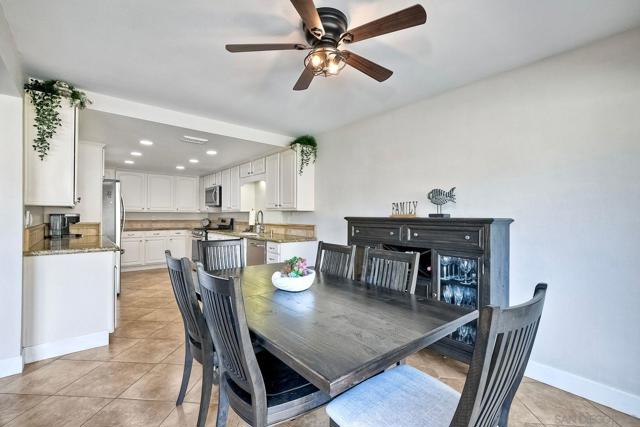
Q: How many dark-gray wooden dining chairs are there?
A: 6